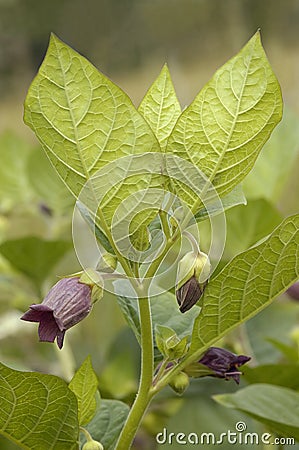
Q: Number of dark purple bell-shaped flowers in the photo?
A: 3